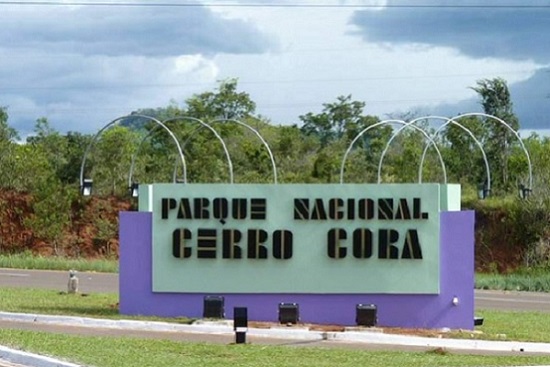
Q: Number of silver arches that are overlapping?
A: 6